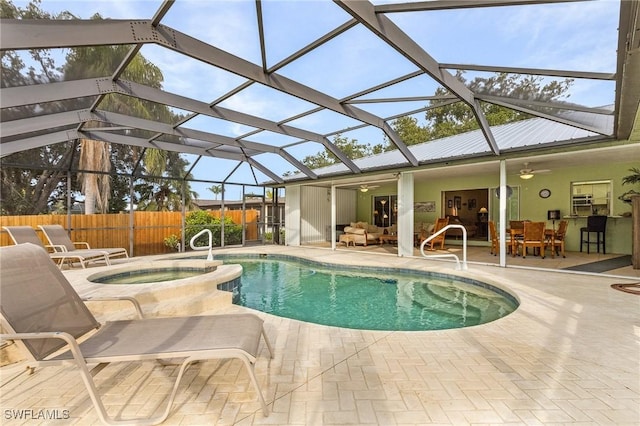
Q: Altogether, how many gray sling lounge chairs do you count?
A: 3